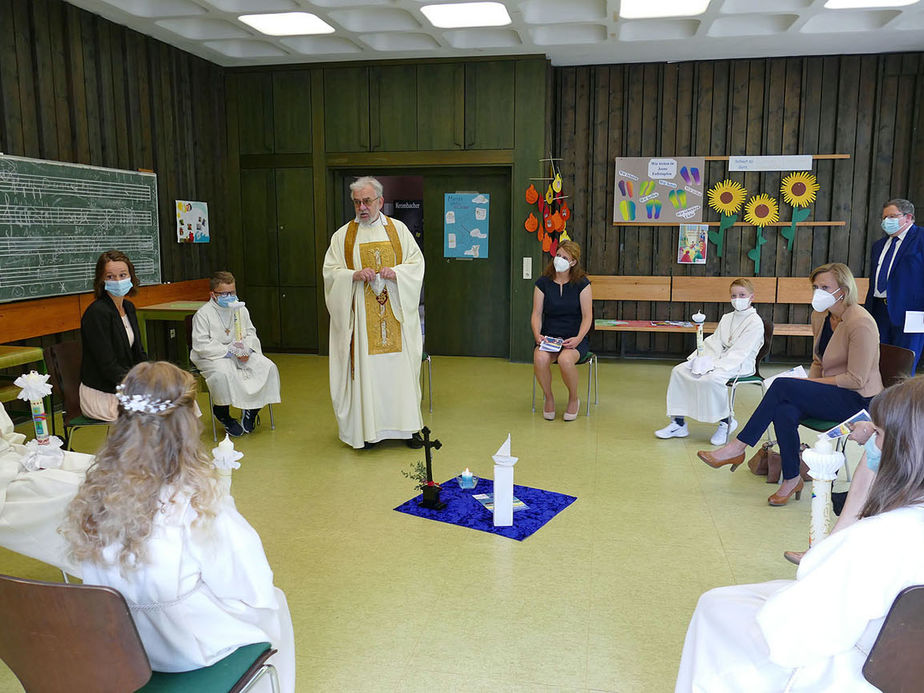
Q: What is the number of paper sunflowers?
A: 3